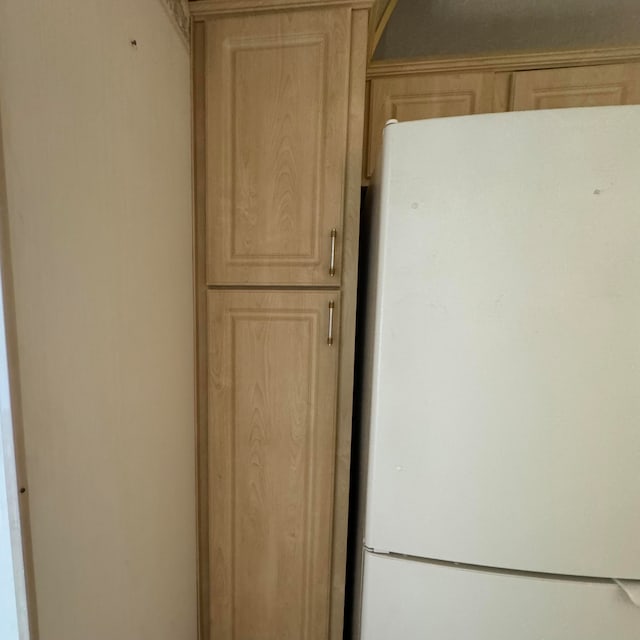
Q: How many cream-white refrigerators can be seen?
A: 1